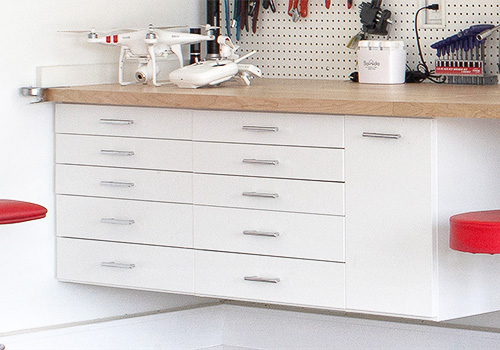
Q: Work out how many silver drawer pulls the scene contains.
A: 11